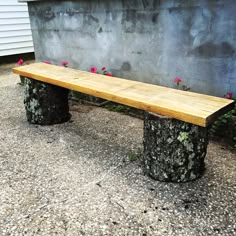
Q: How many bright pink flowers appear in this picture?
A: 8